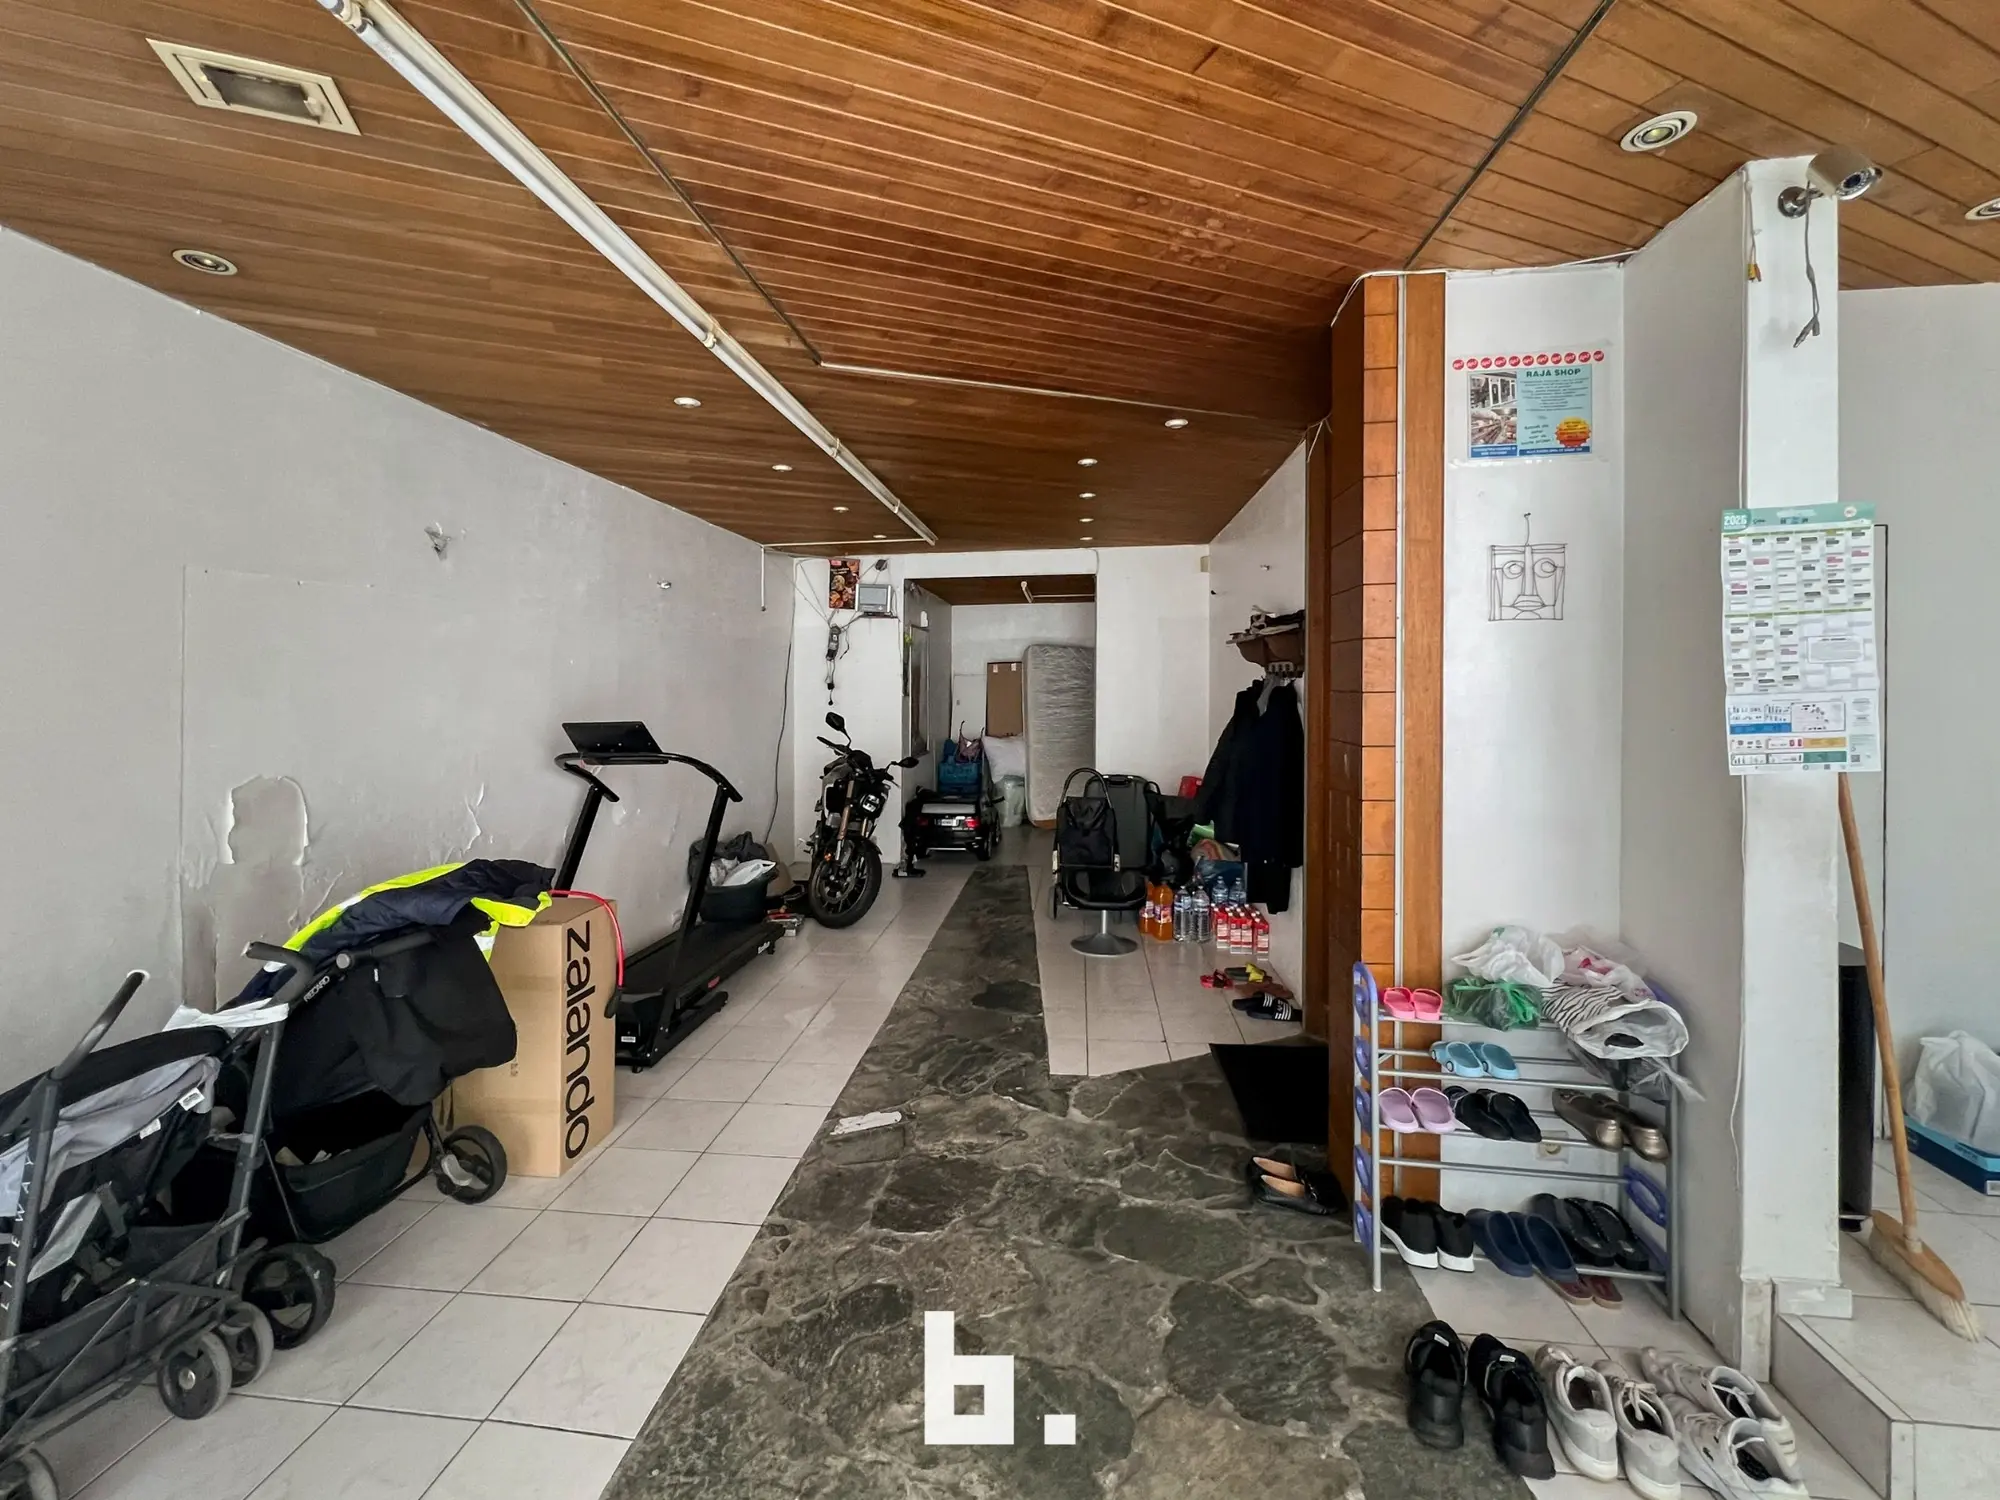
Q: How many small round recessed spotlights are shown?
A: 12